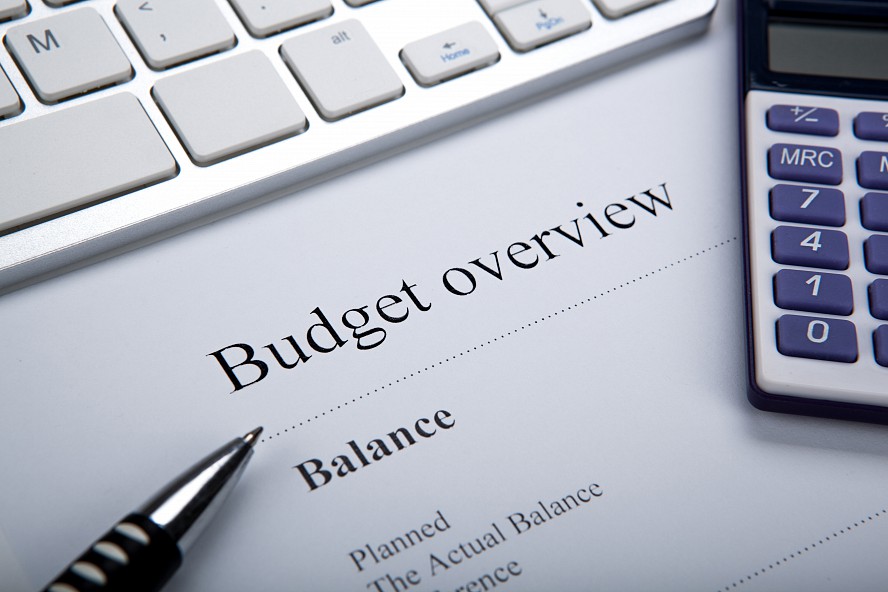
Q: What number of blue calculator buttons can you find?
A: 12